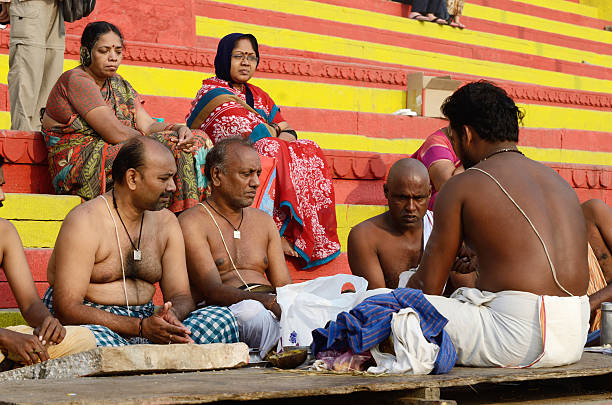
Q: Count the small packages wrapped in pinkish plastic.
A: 2